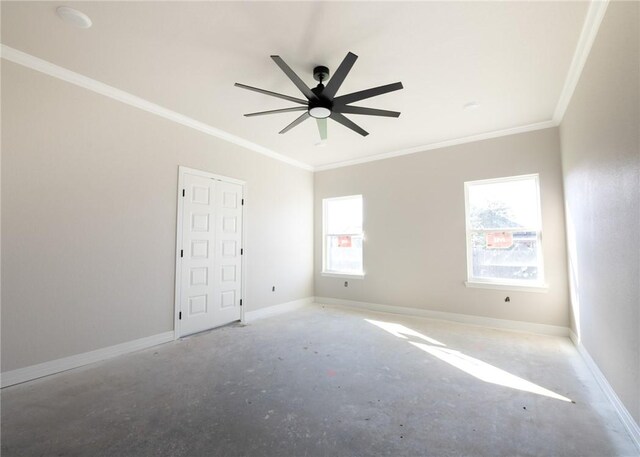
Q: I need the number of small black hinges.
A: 6